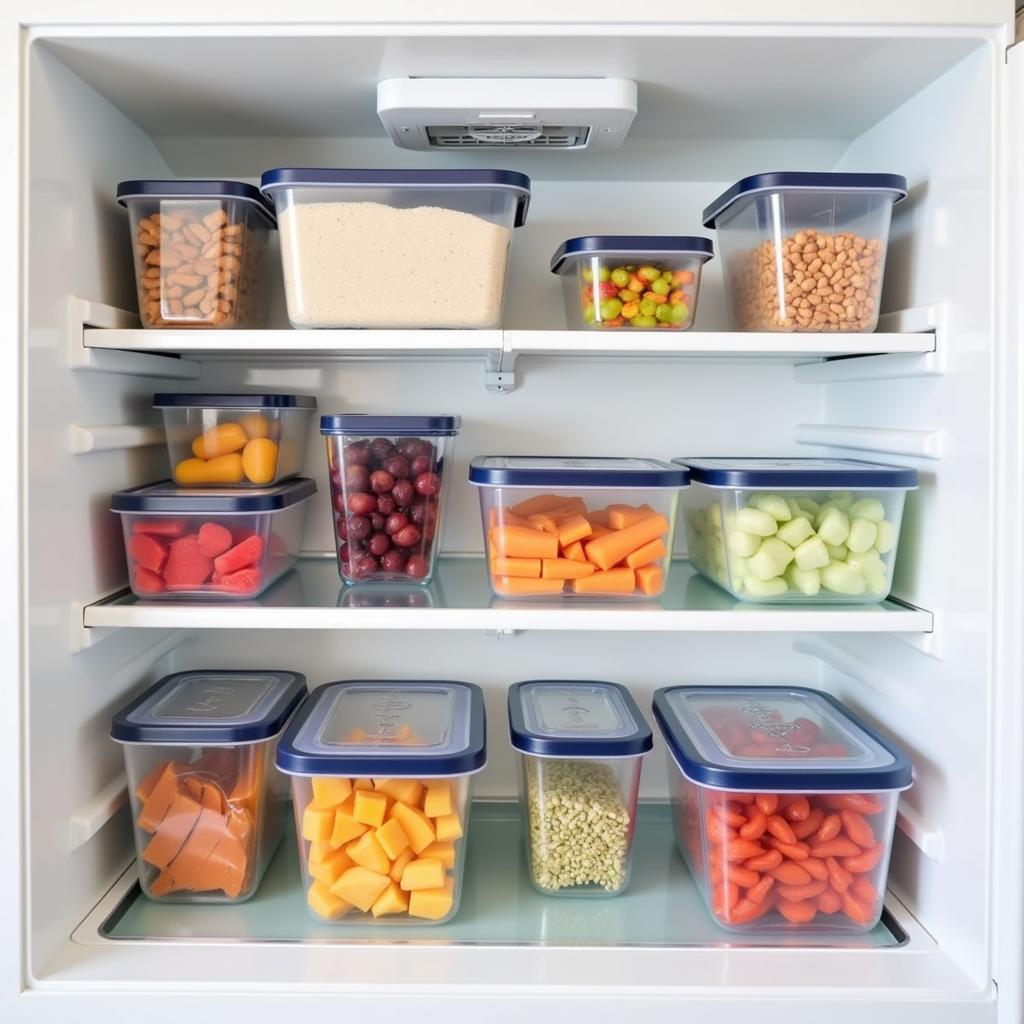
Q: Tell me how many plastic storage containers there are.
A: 13